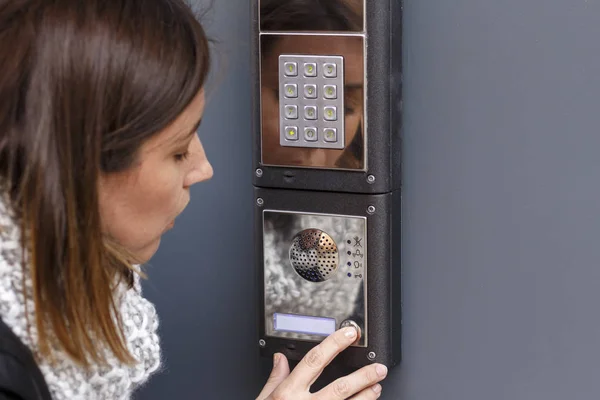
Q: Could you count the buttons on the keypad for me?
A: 12